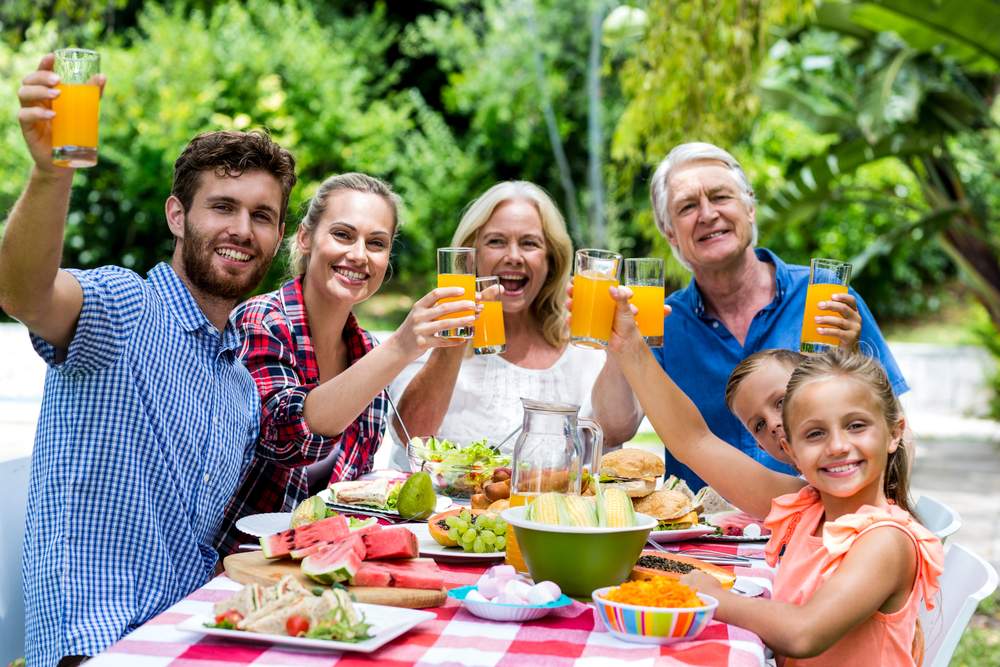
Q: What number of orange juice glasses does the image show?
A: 6